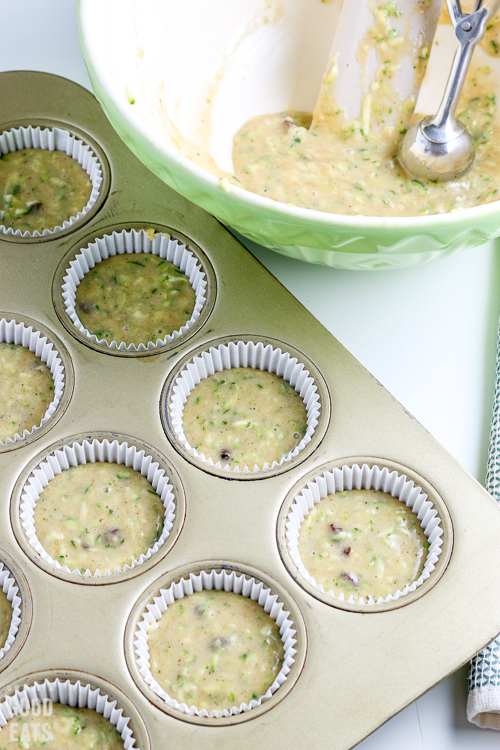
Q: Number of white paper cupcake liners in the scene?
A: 9